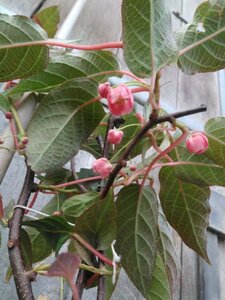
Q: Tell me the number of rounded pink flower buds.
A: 5